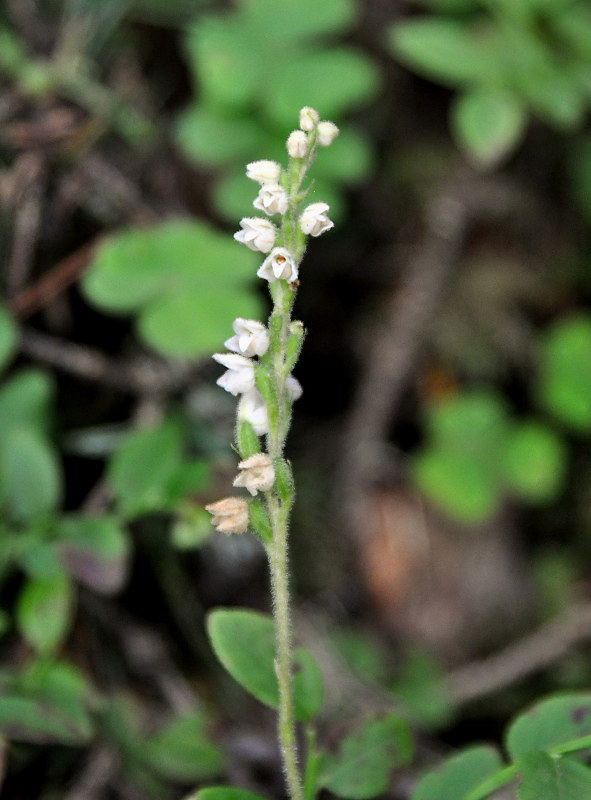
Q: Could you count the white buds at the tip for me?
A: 3